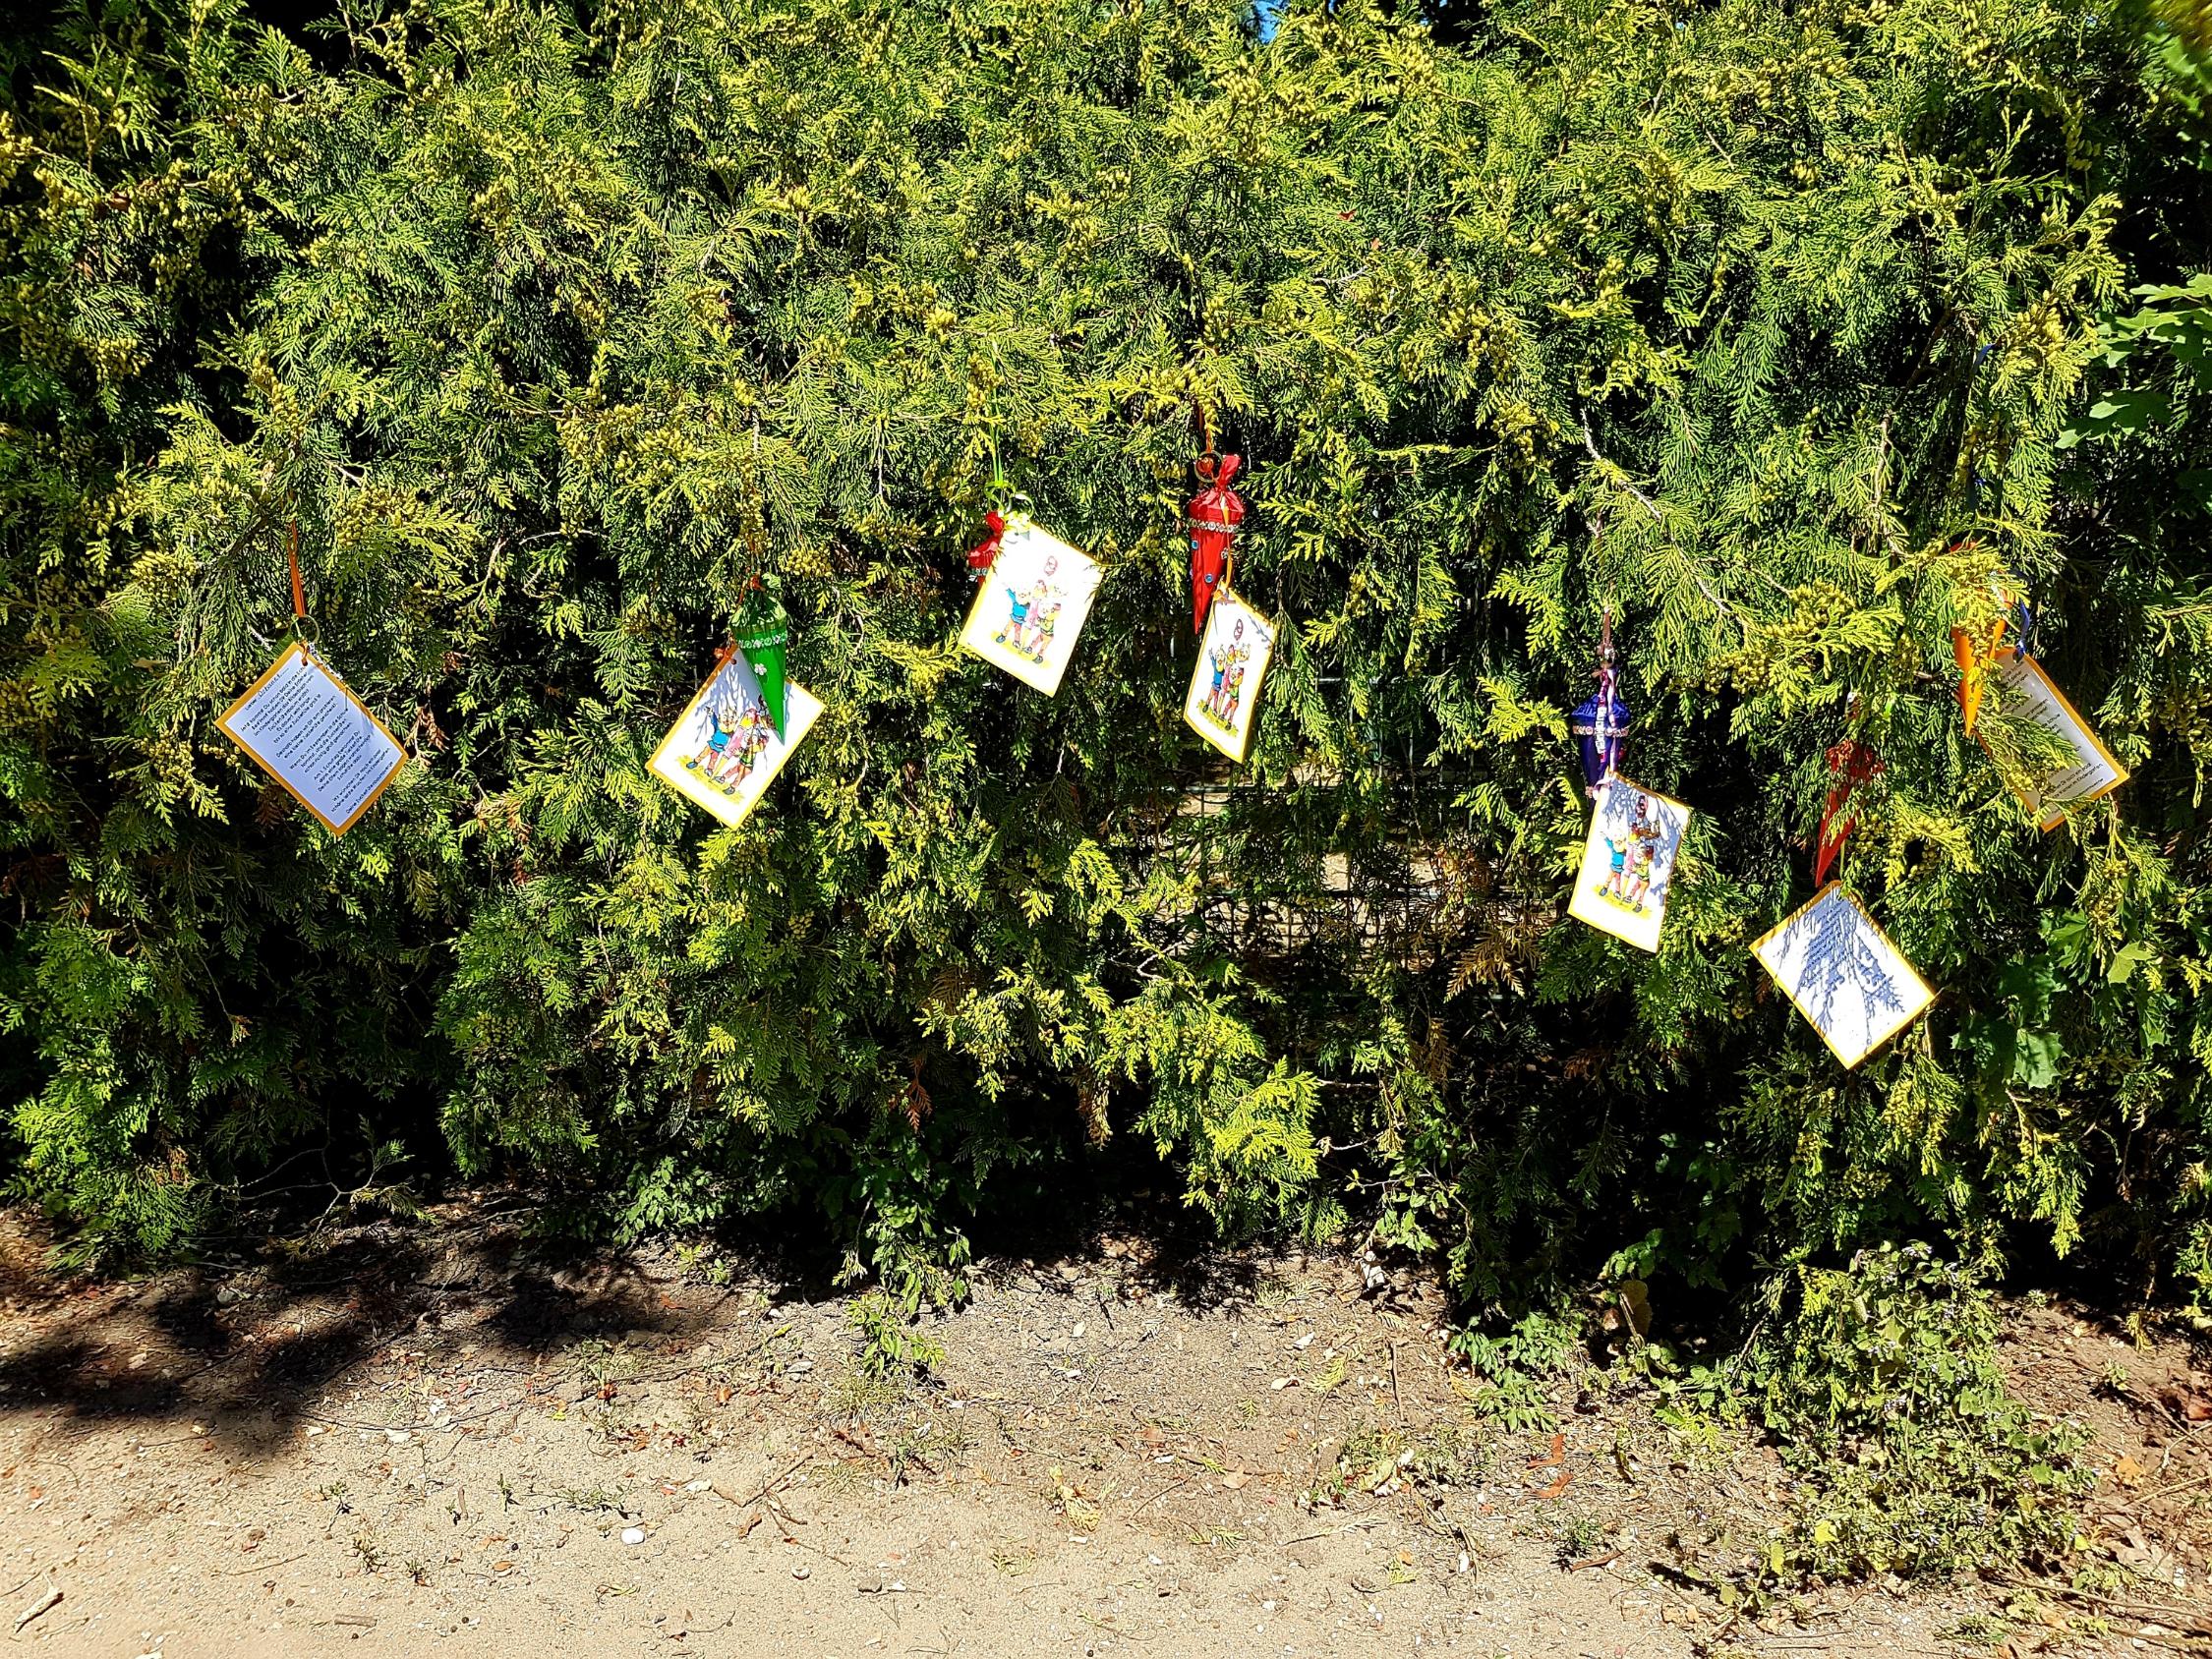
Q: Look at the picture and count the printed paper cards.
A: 7